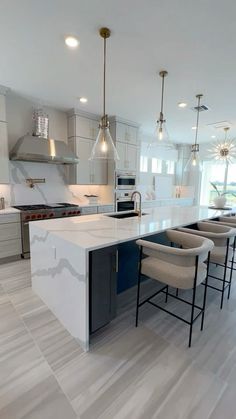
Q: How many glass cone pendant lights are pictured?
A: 3